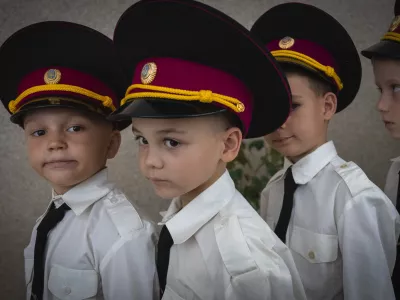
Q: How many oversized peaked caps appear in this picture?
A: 4